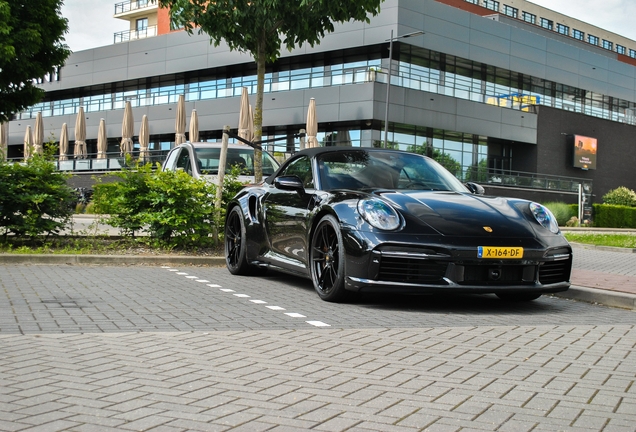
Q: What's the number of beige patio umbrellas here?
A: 13